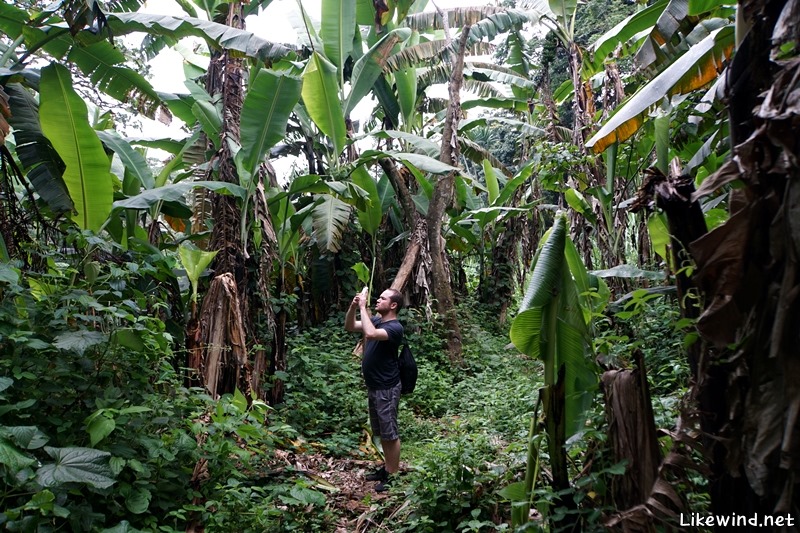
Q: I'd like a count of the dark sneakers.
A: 2